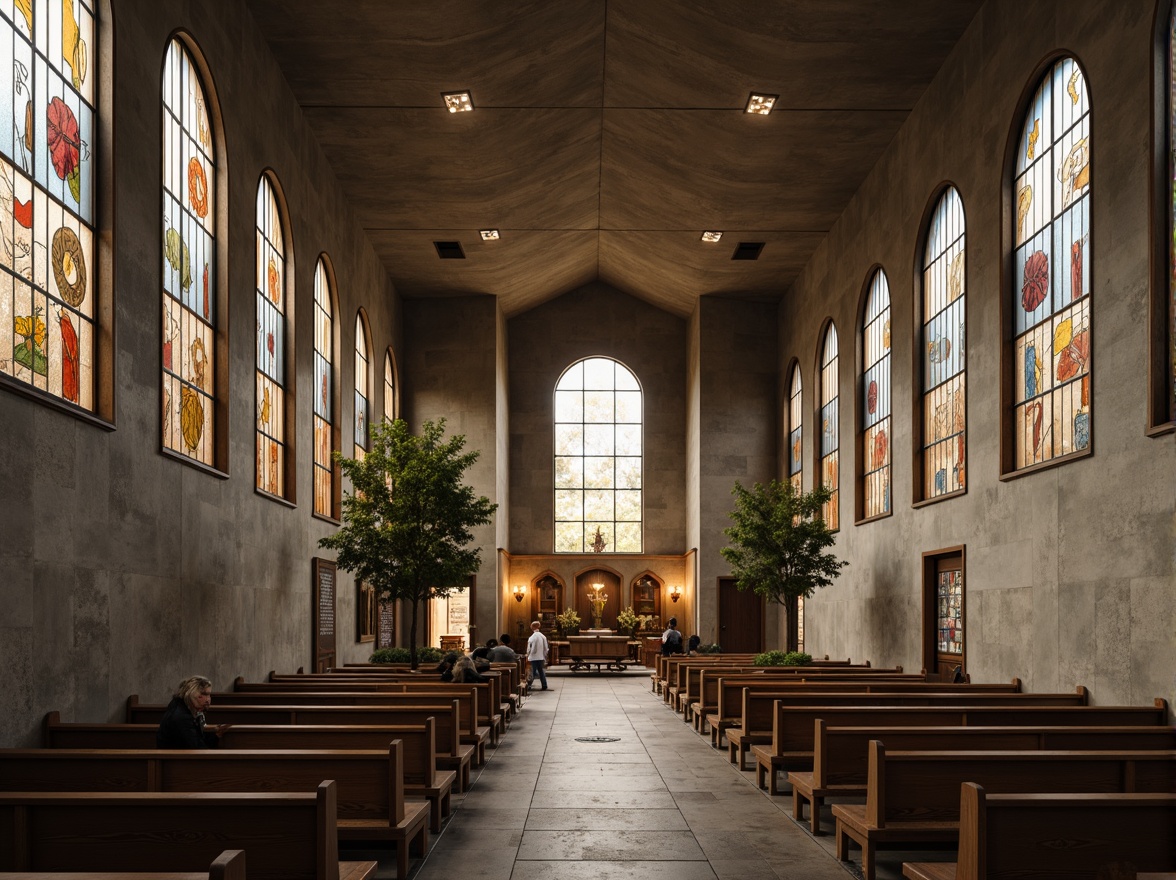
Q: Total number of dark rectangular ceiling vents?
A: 2